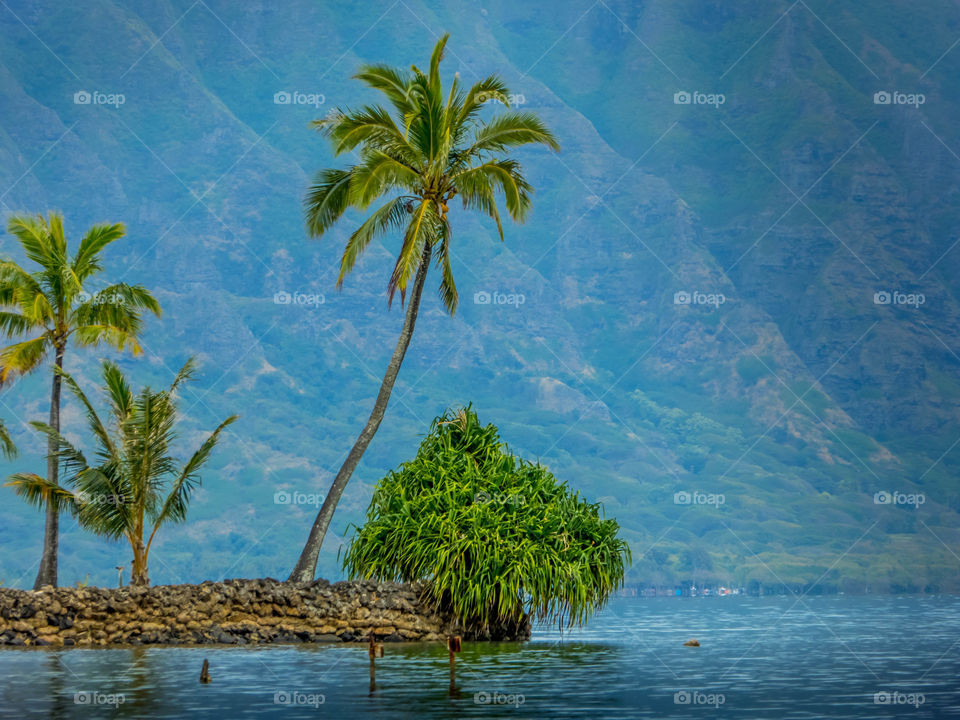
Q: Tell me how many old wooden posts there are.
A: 3